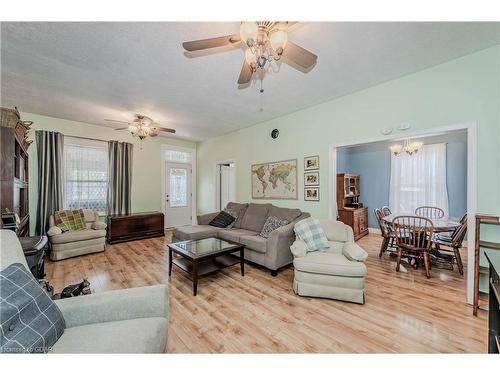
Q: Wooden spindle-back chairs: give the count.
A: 6